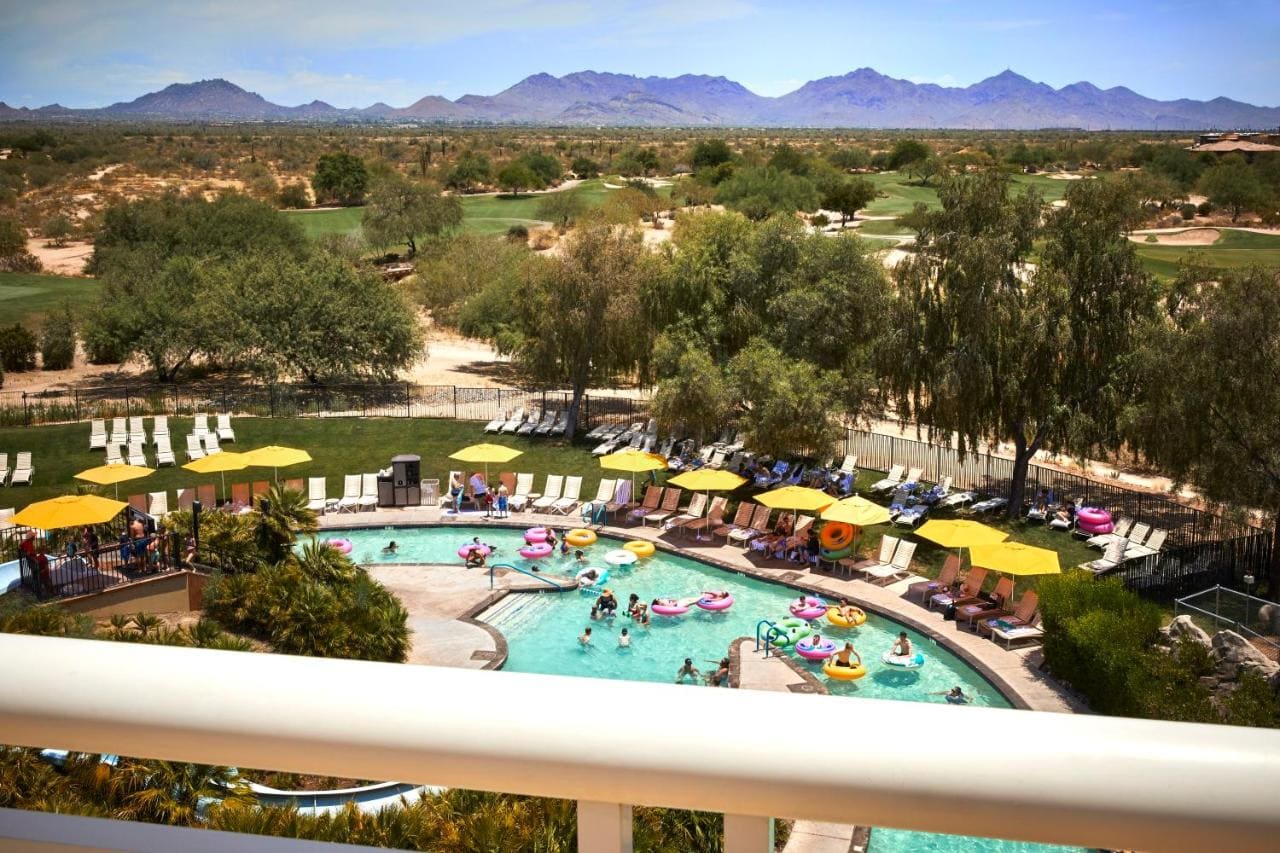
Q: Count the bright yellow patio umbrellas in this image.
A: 11